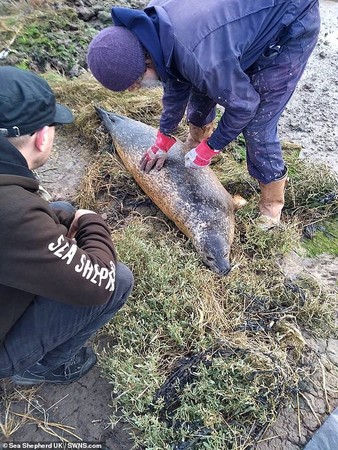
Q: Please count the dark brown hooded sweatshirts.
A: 1